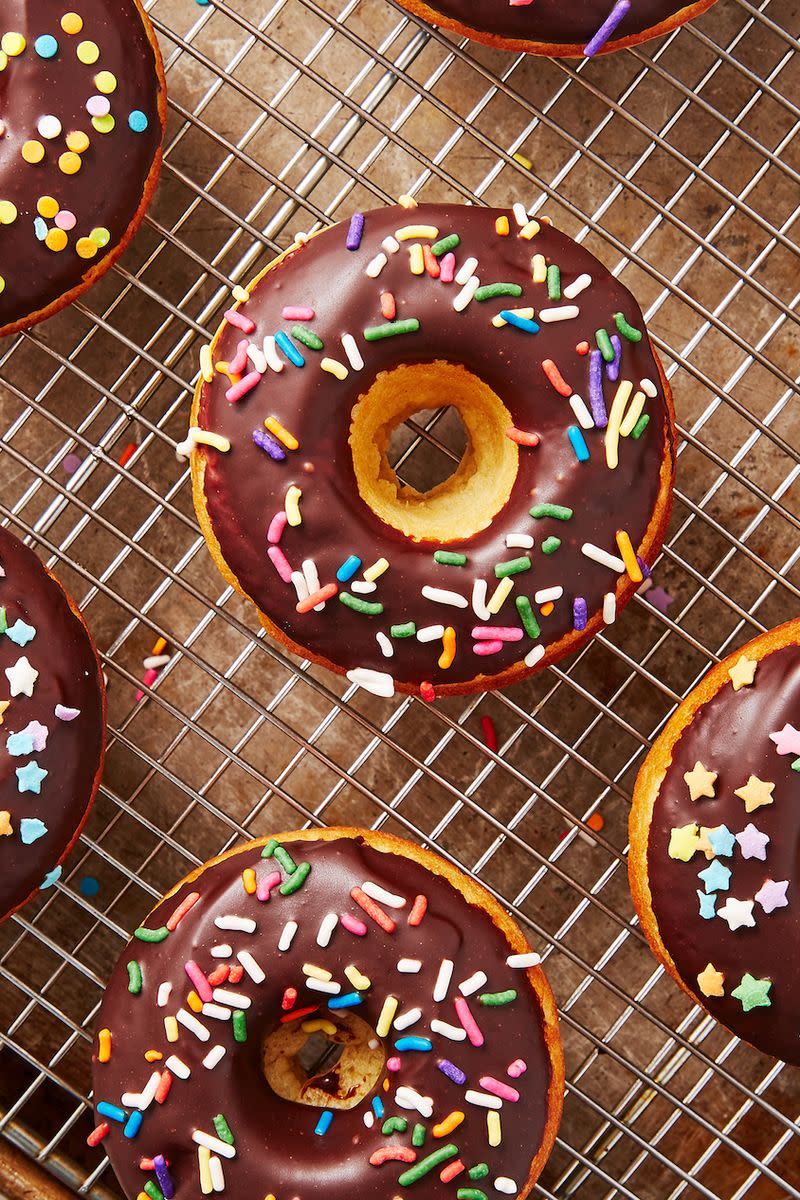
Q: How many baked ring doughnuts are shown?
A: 6